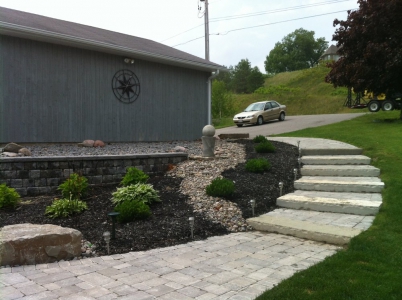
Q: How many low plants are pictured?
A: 10